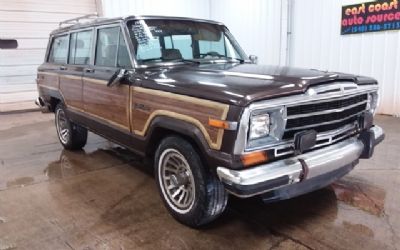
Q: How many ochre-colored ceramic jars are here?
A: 0